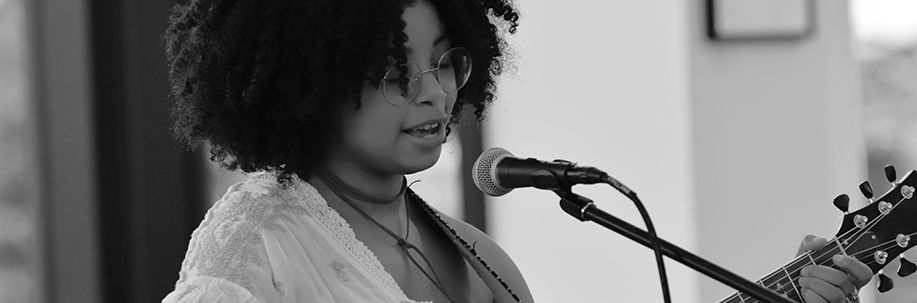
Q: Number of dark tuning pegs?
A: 5